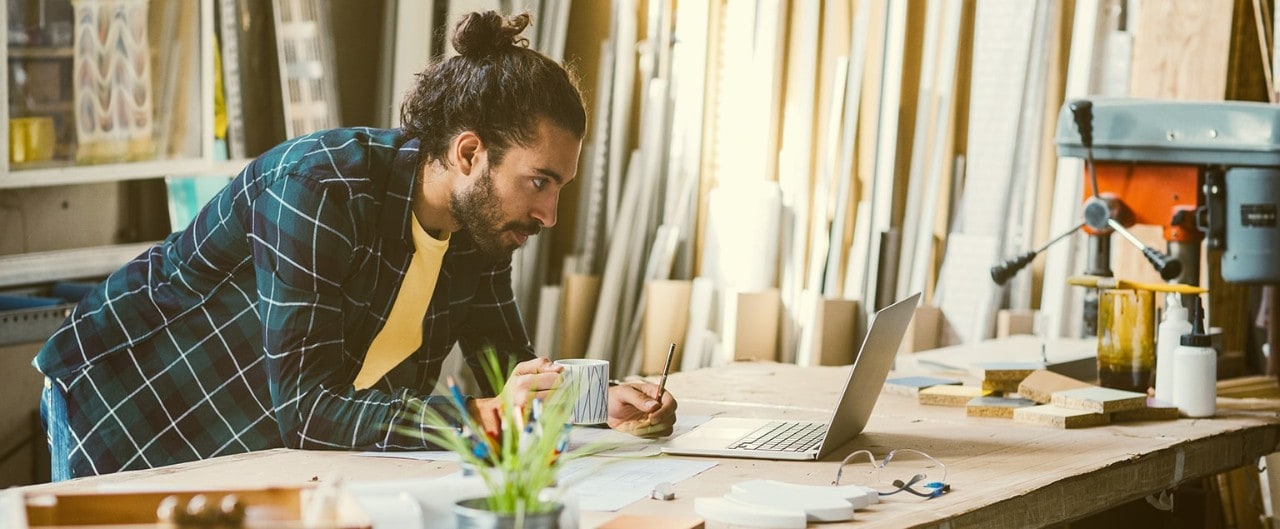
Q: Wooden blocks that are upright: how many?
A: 6